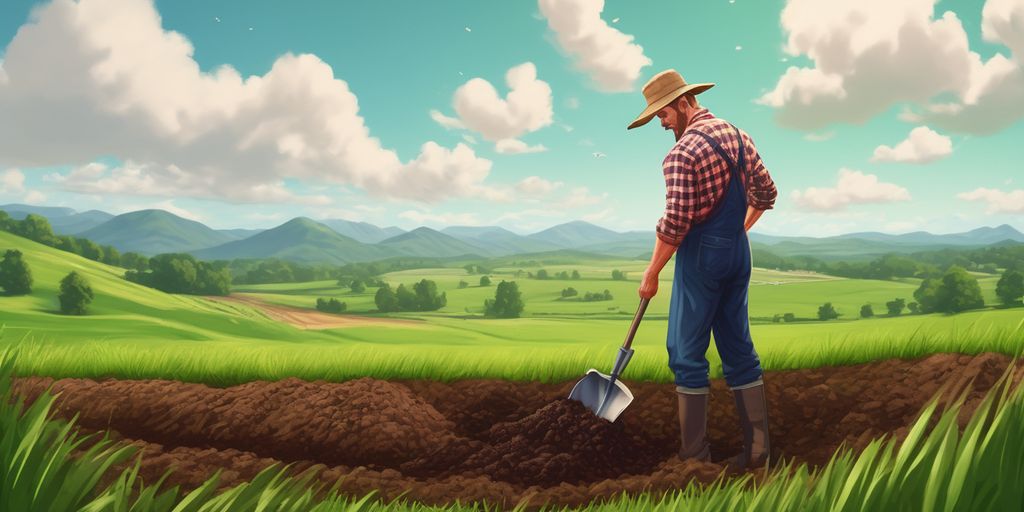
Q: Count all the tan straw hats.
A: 1